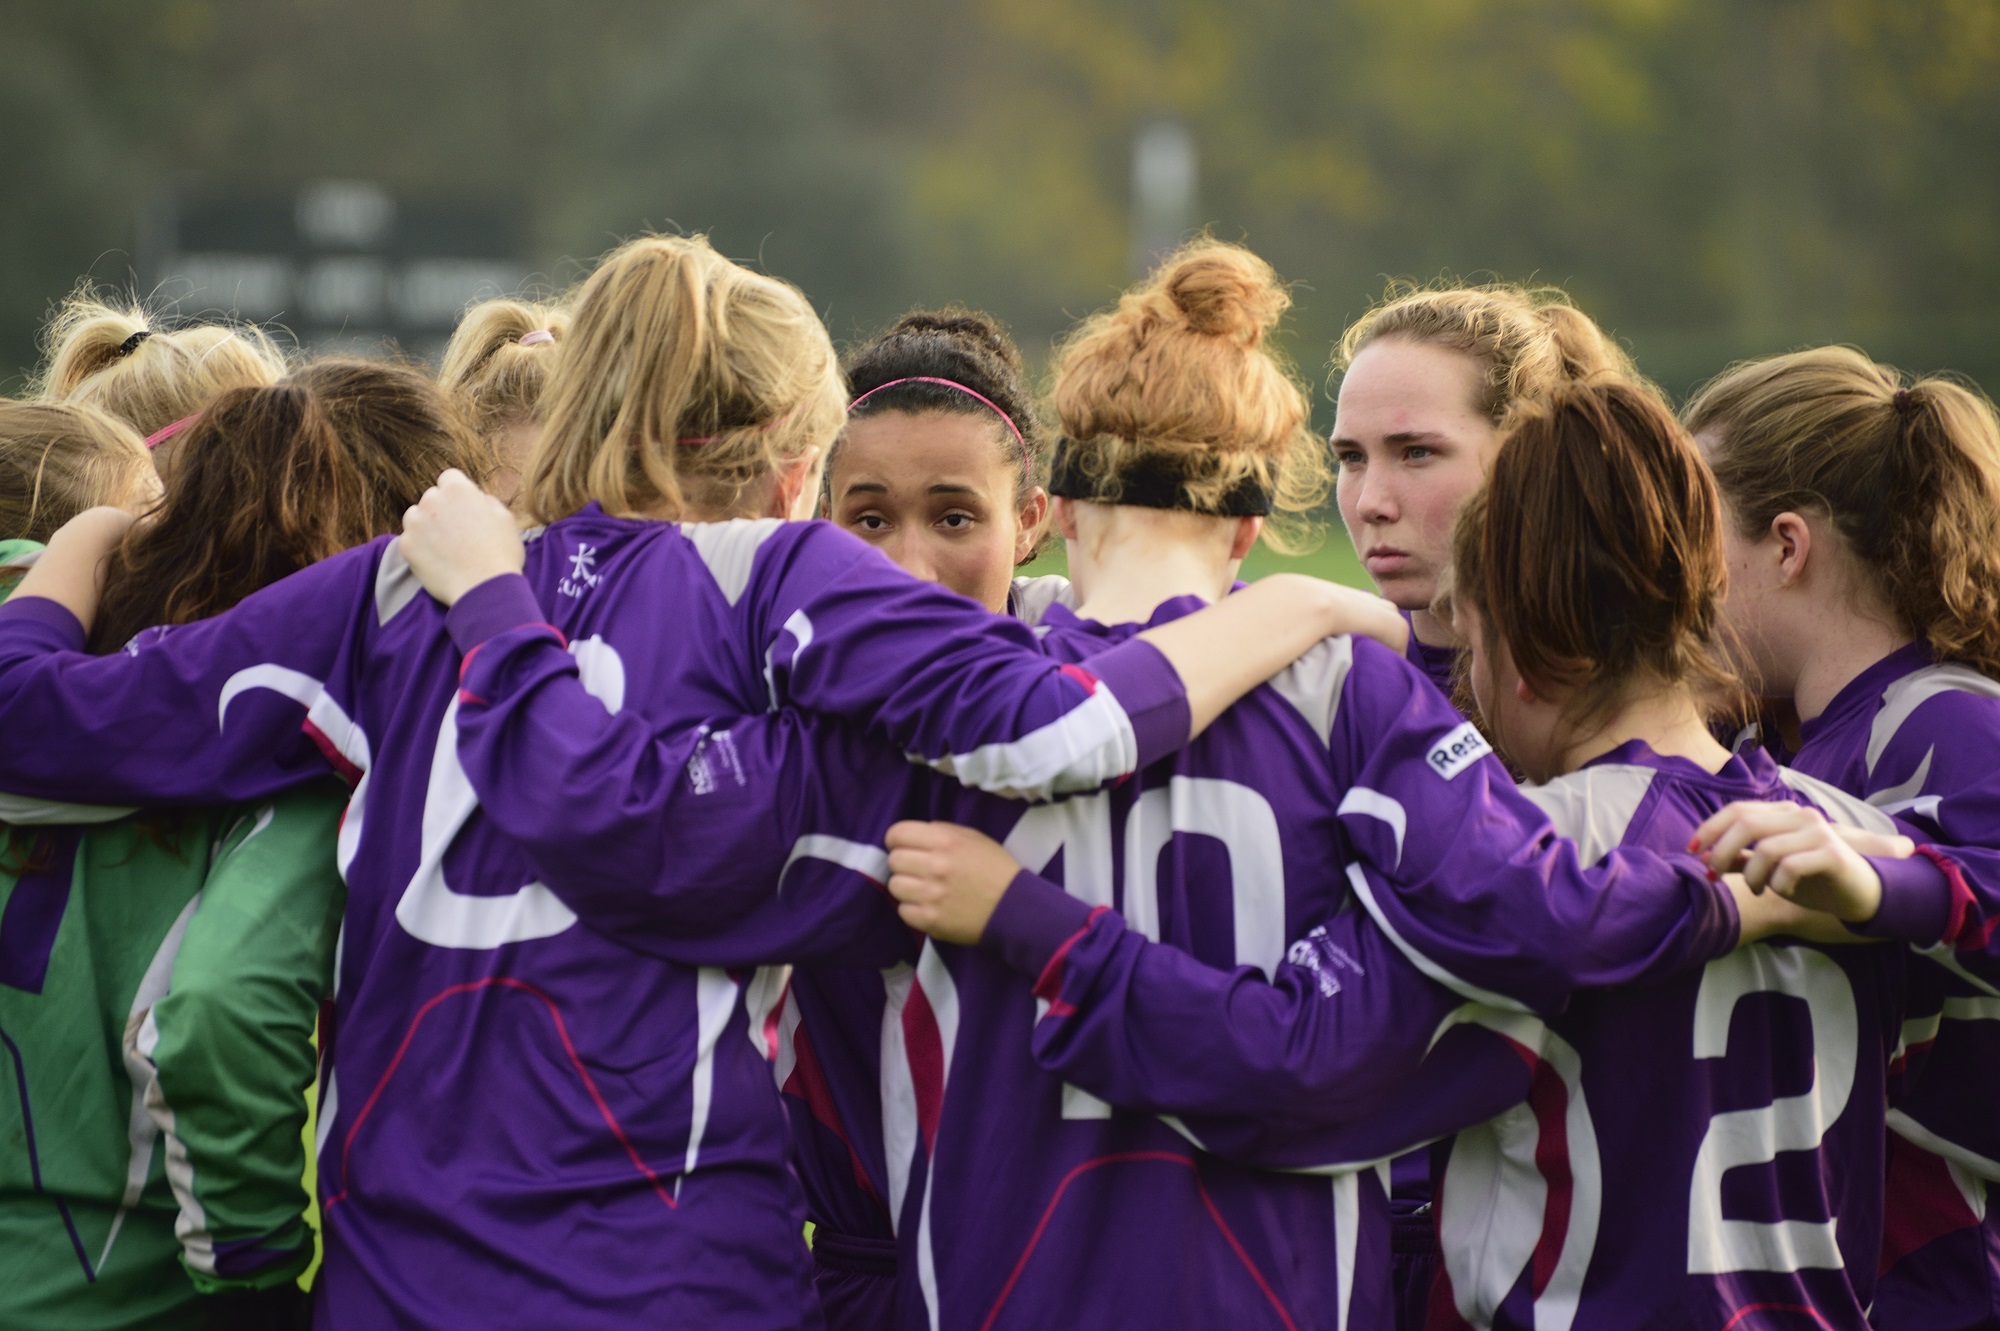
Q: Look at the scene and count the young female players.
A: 10